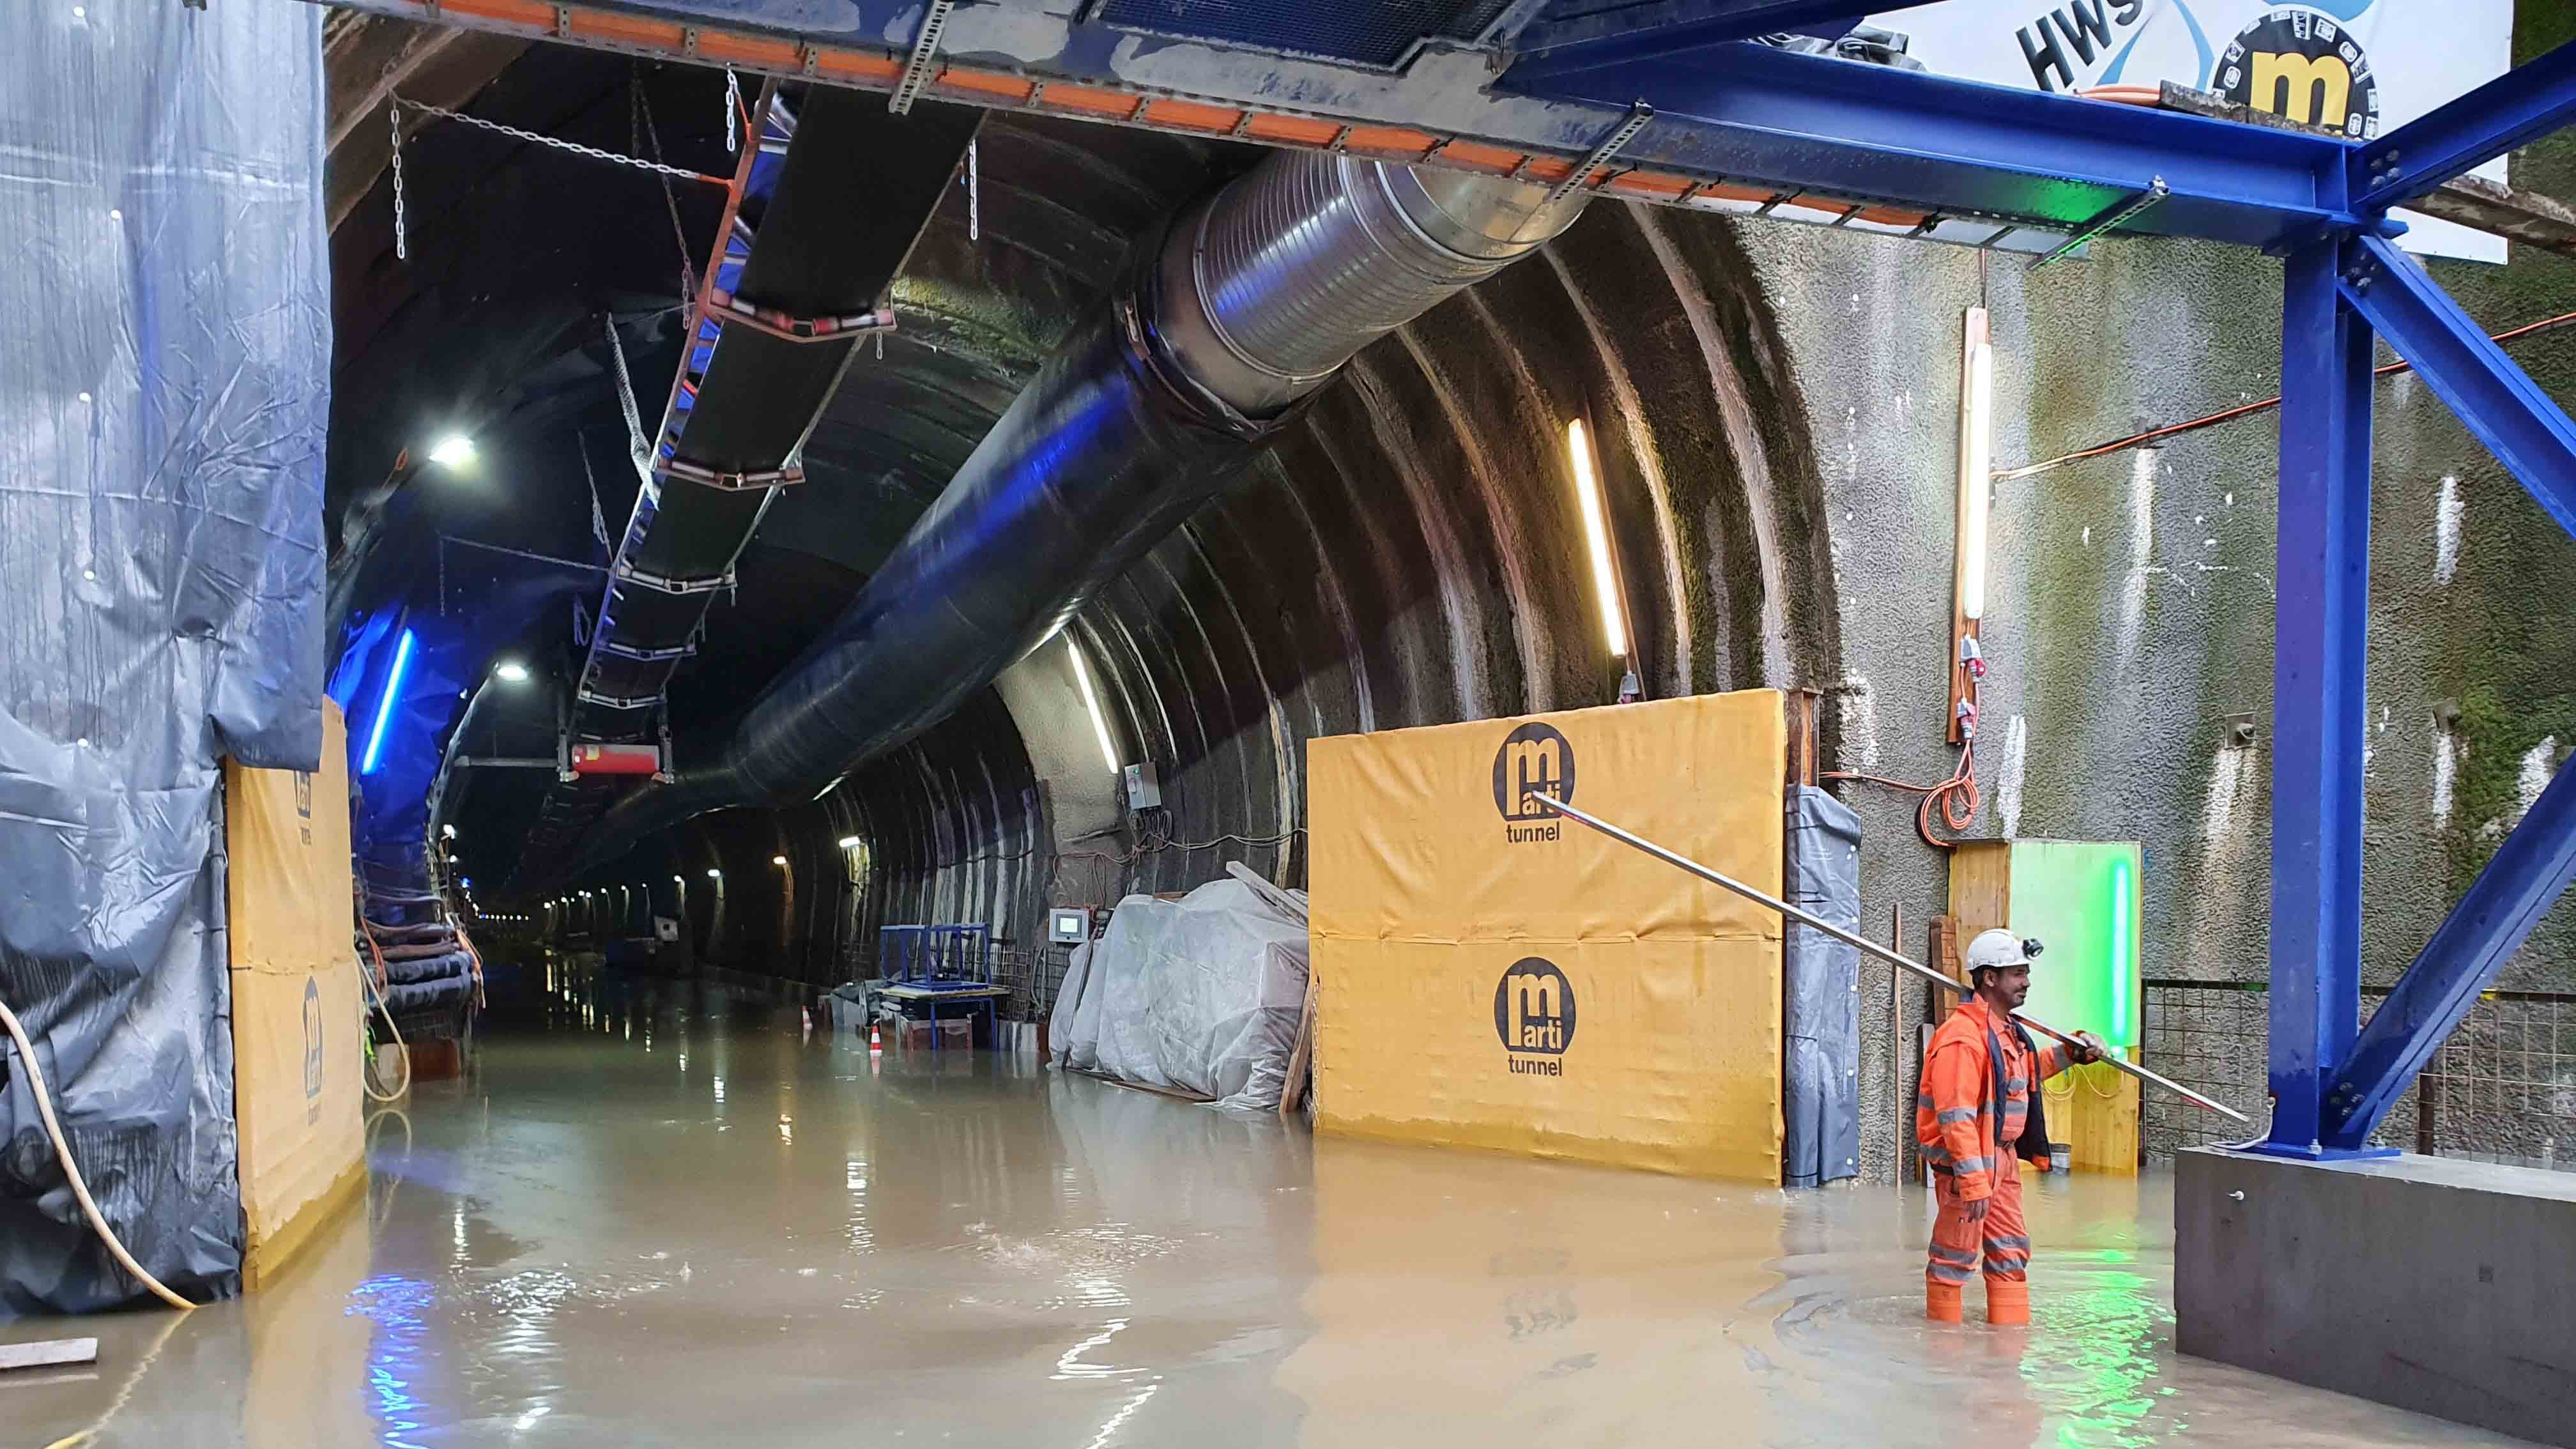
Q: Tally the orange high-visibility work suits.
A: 1